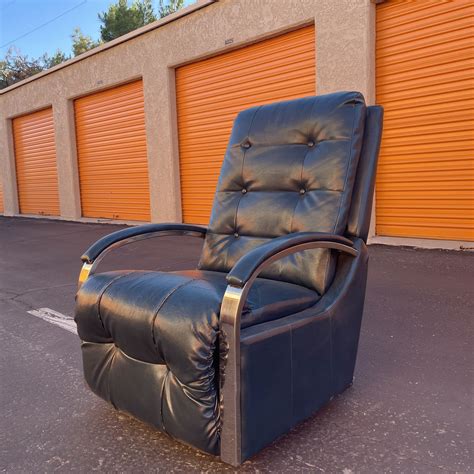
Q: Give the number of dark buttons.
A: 5